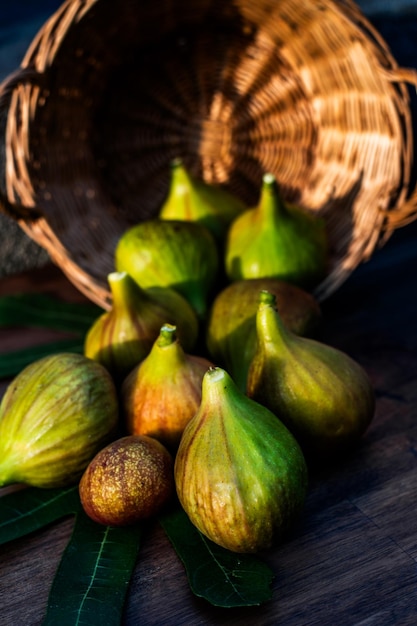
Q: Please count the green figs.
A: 9